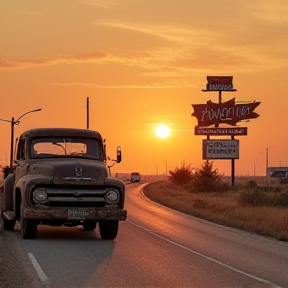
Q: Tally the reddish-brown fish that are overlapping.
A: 0